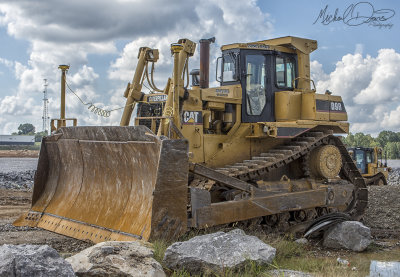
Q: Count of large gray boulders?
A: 4